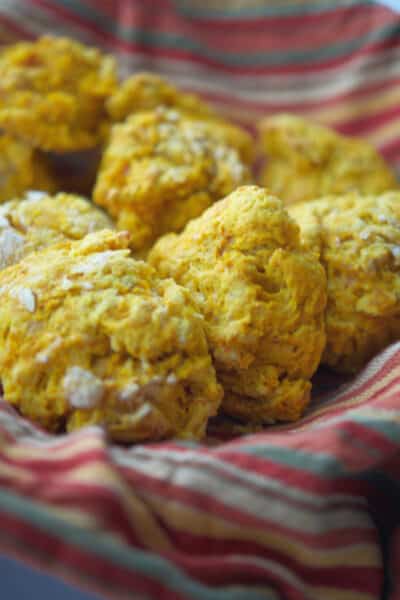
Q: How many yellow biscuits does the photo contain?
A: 9